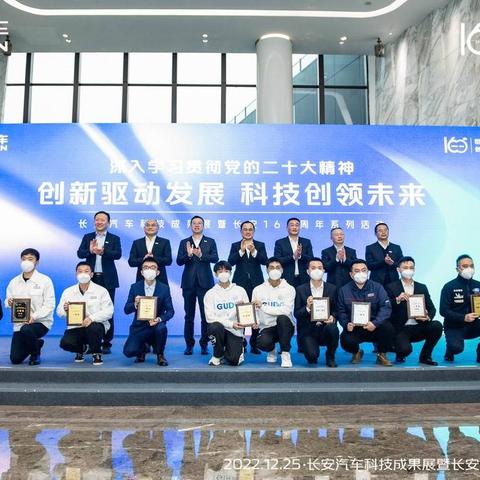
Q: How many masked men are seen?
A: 9